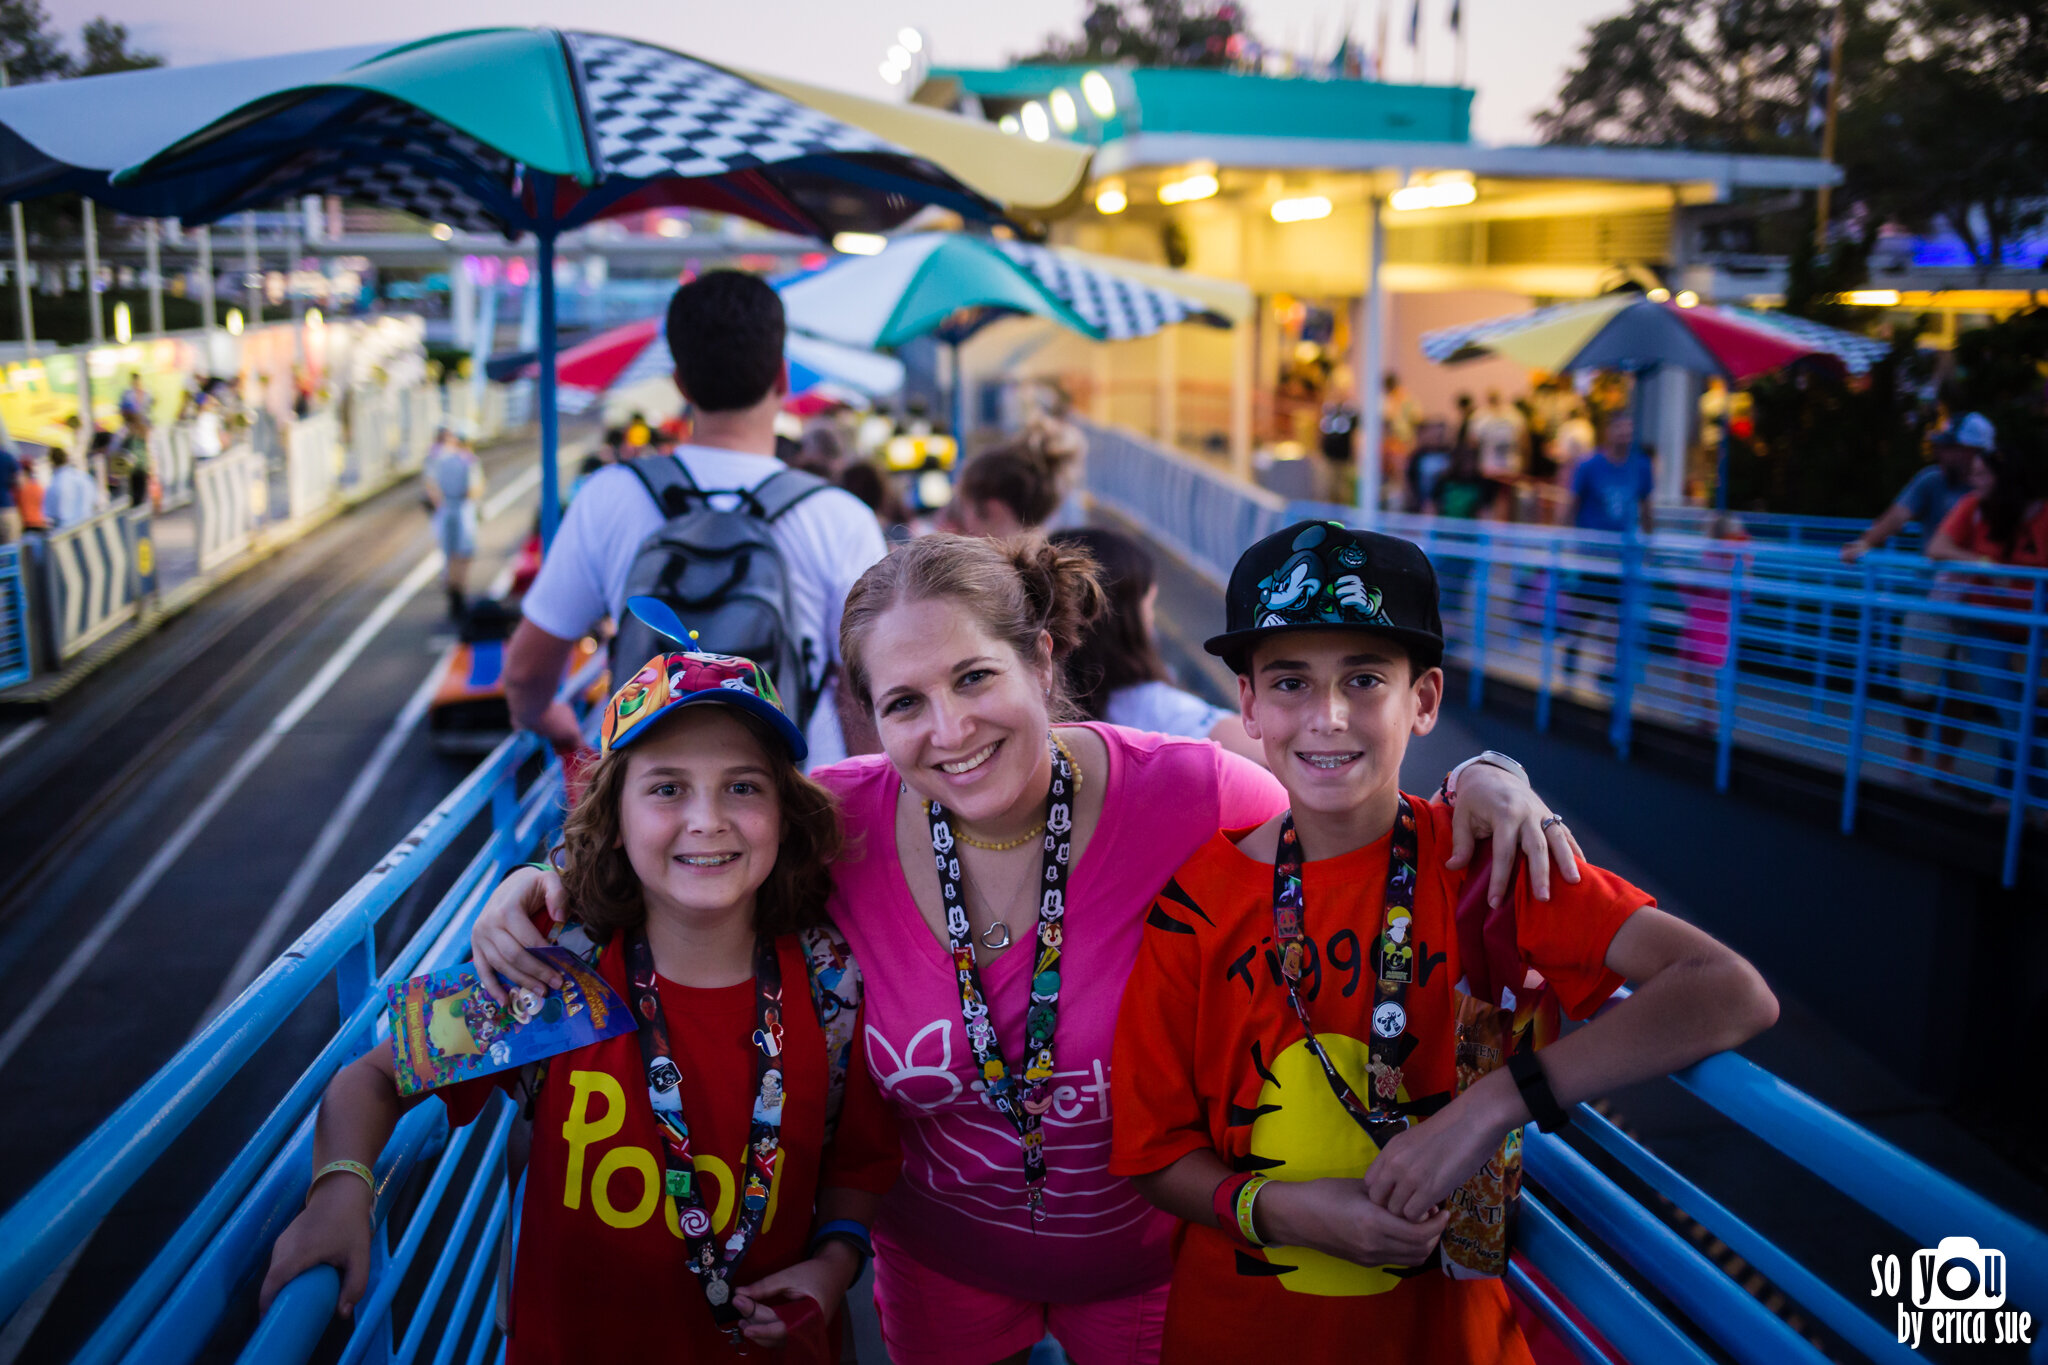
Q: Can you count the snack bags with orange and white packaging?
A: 1